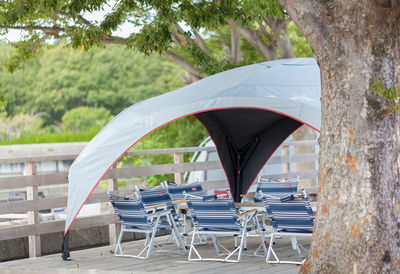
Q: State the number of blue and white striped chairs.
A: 6